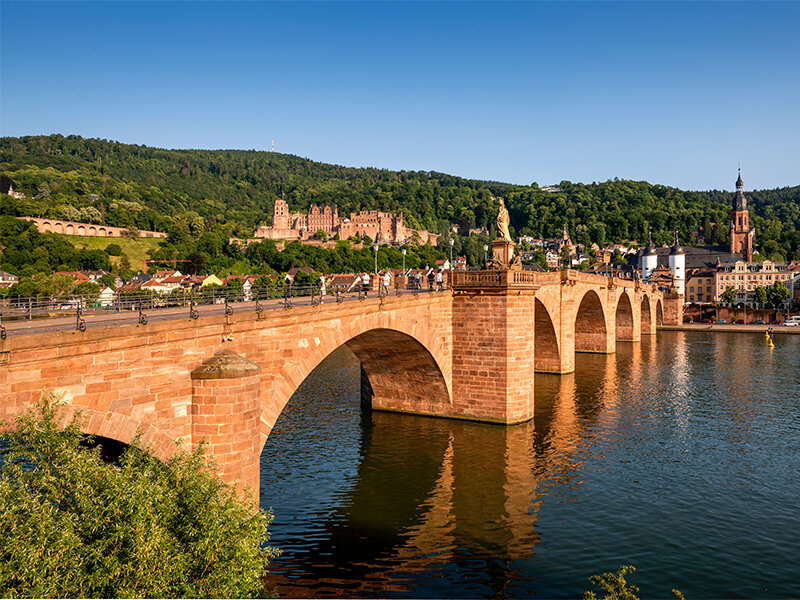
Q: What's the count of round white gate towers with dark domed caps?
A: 2